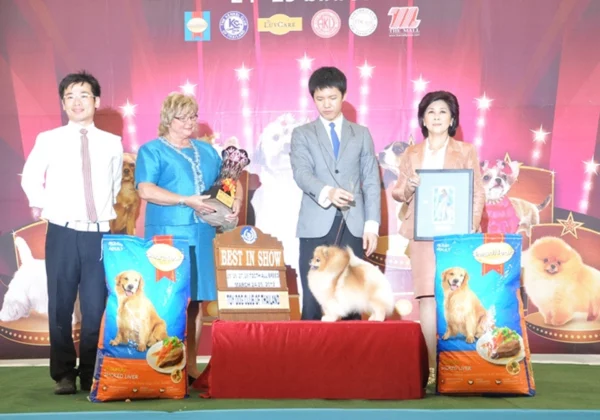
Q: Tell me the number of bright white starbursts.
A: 9